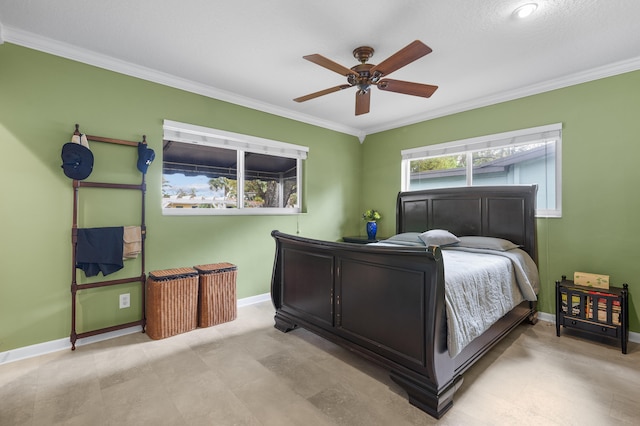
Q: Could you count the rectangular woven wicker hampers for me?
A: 2